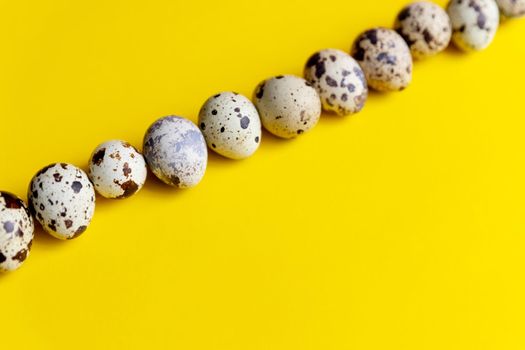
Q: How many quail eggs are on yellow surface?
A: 11